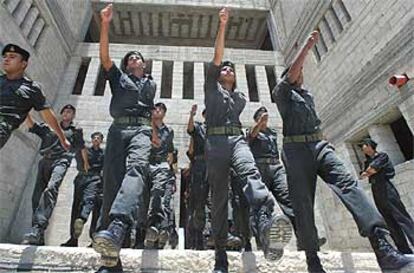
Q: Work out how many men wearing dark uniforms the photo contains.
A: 10